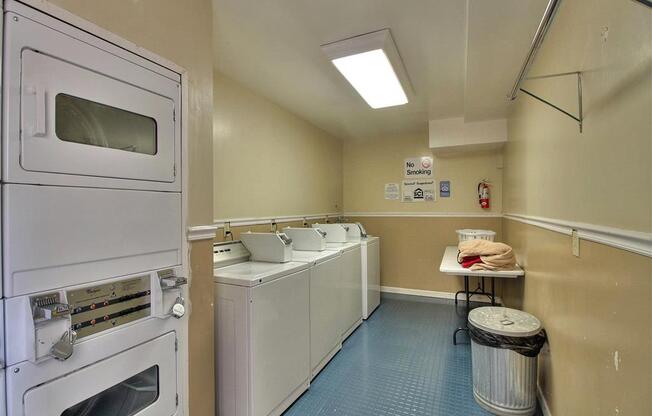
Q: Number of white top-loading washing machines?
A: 4